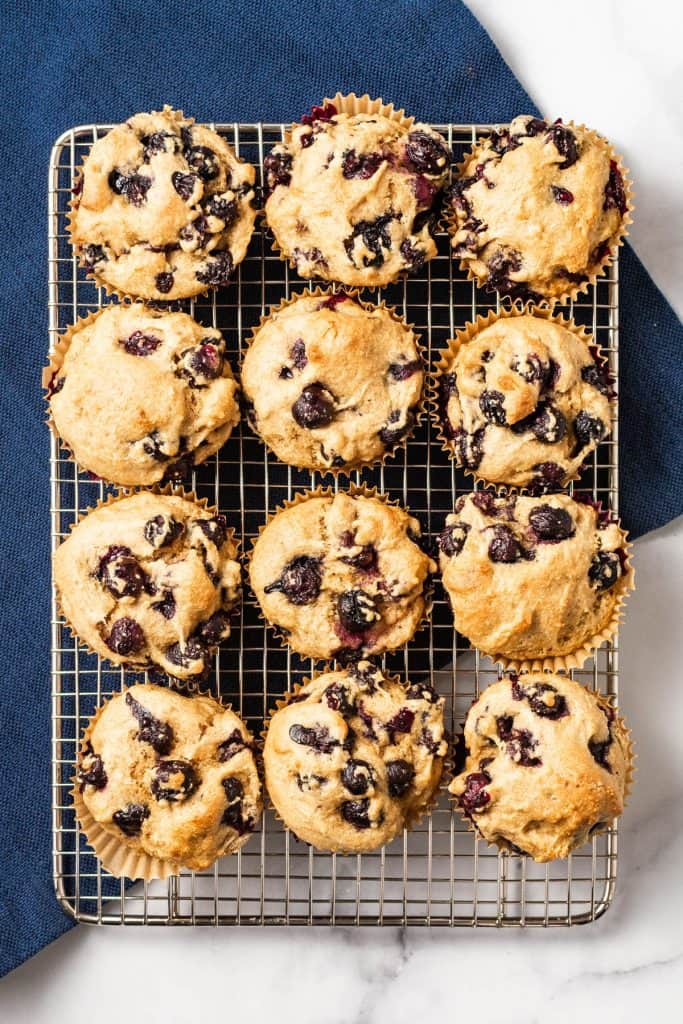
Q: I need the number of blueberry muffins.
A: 12